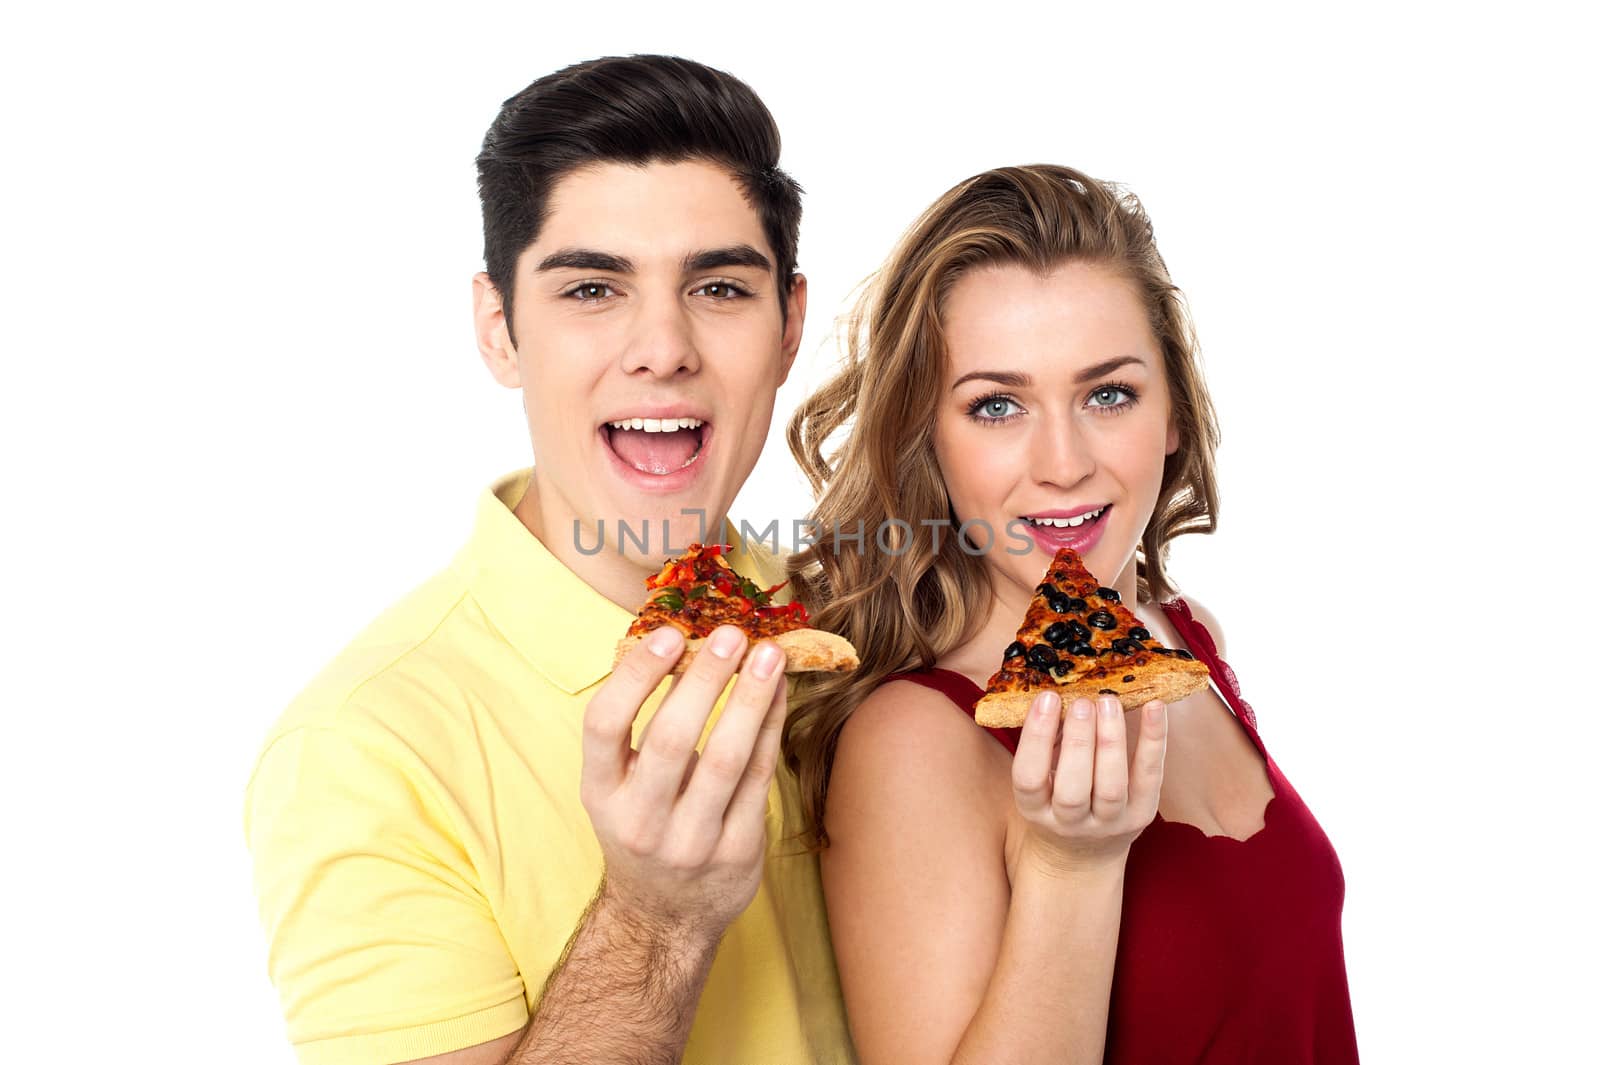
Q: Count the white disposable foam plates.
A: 0